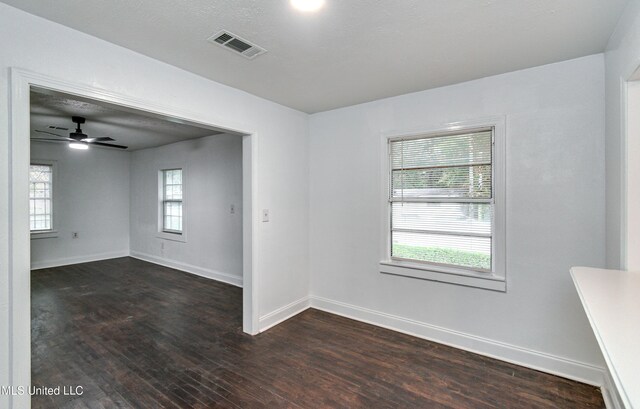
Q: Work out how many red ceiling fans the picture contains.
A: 0